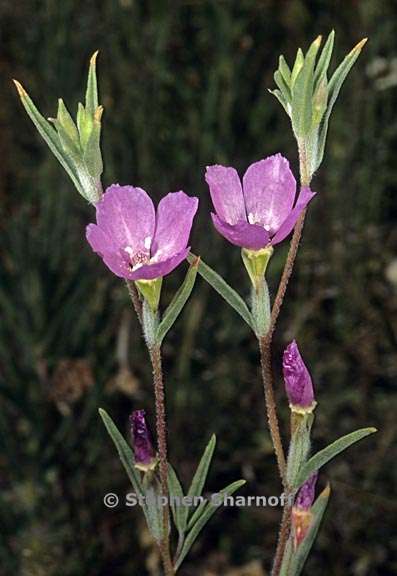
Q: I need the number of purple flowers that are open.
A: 2